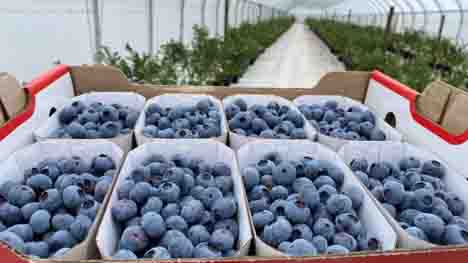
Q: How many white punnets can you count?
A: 8